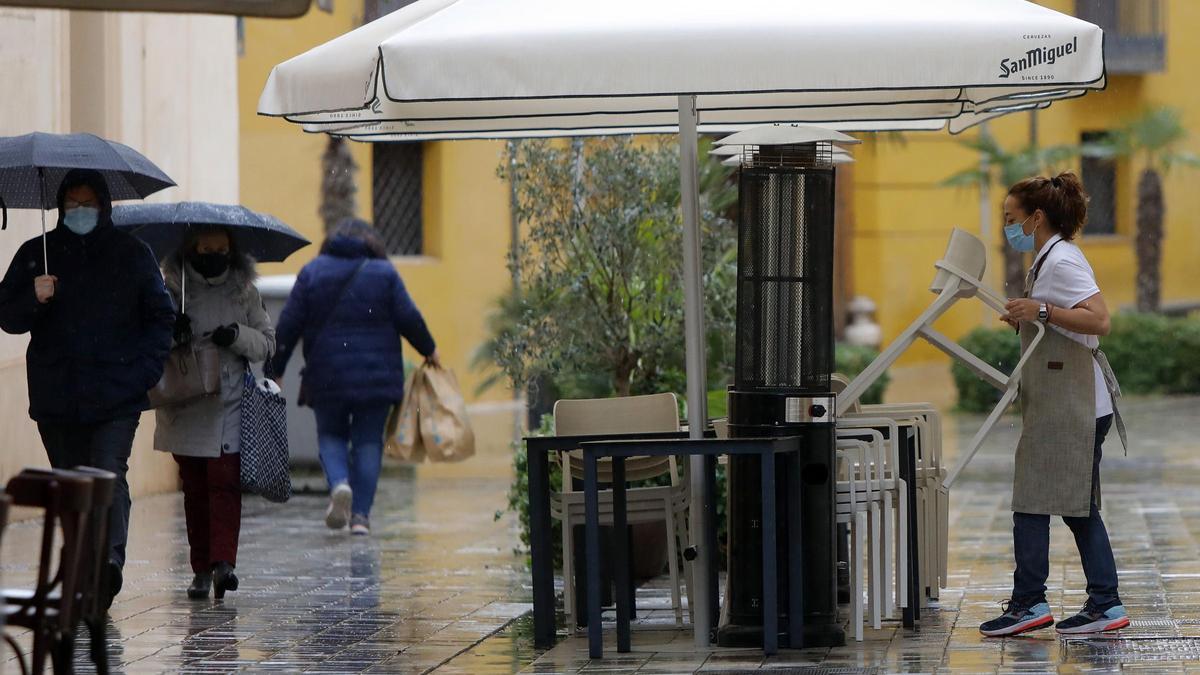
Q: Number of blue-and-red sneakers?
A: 2